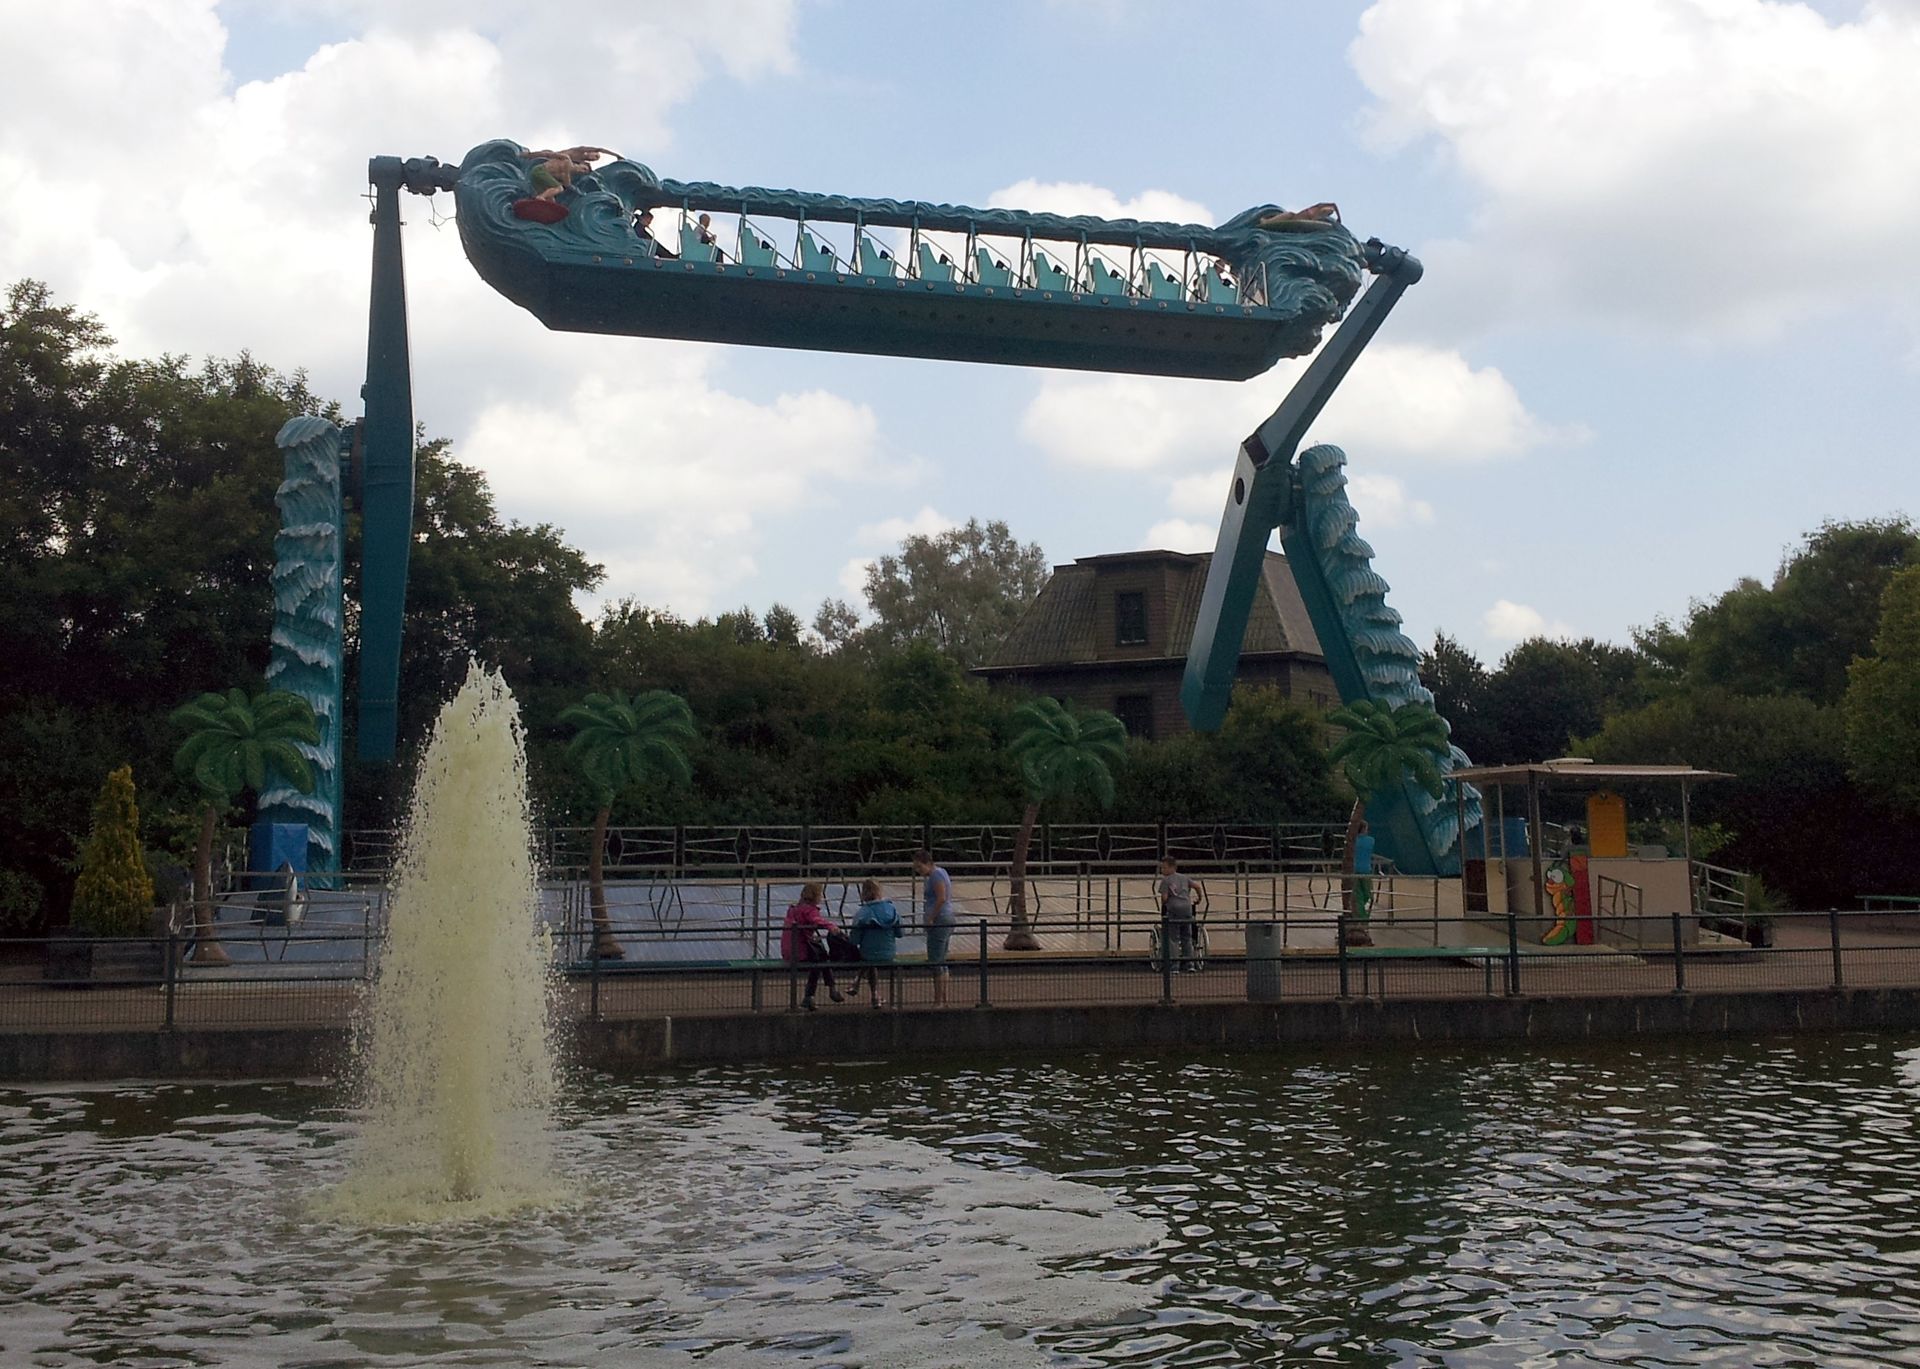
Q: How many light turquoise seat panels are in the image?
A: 10